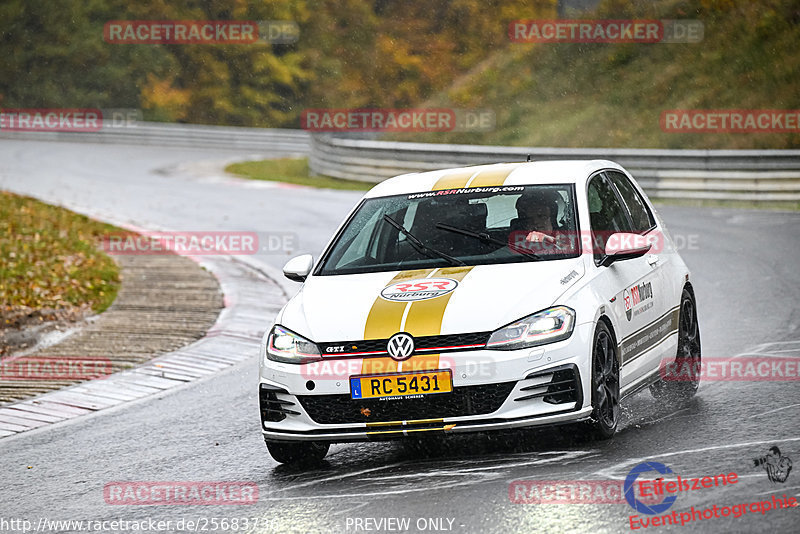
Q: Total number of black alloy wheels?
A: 2